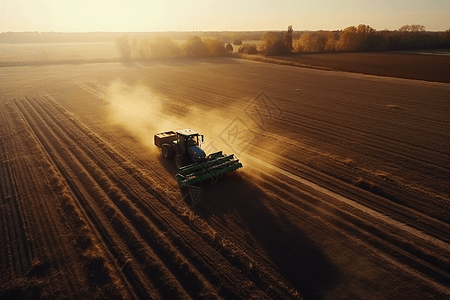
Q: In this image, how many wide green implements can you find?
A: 1